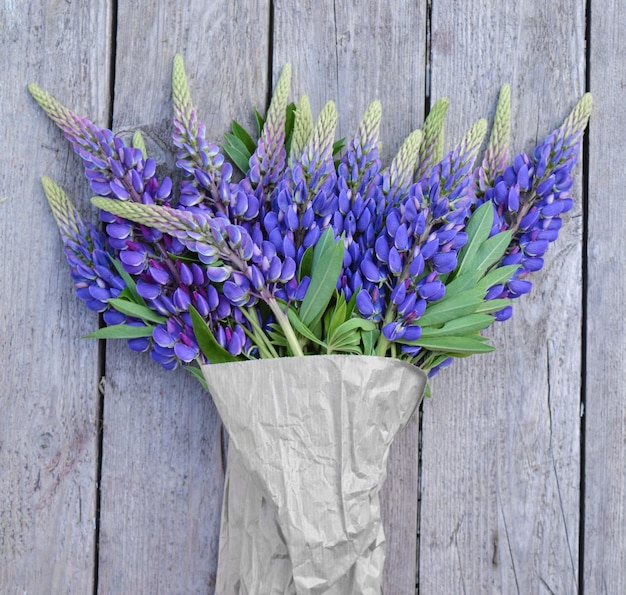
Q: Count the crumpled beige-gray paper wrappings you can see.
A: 1